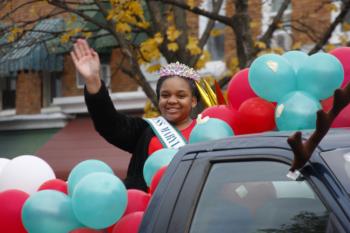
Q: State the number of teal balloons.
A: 9